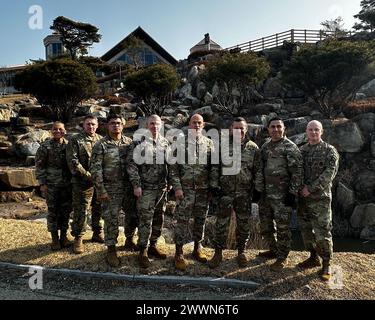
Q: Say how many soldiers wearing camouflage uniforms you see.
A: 8